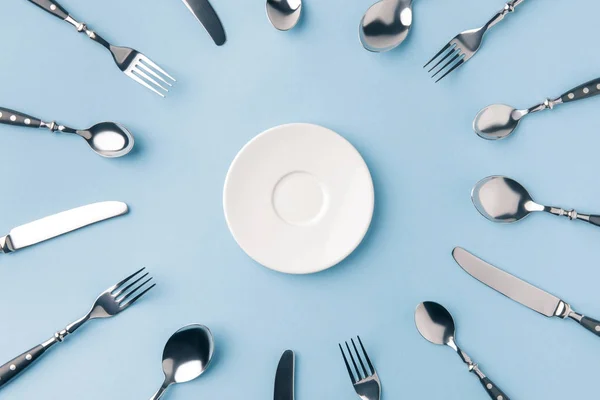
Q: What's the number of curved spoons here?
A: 7